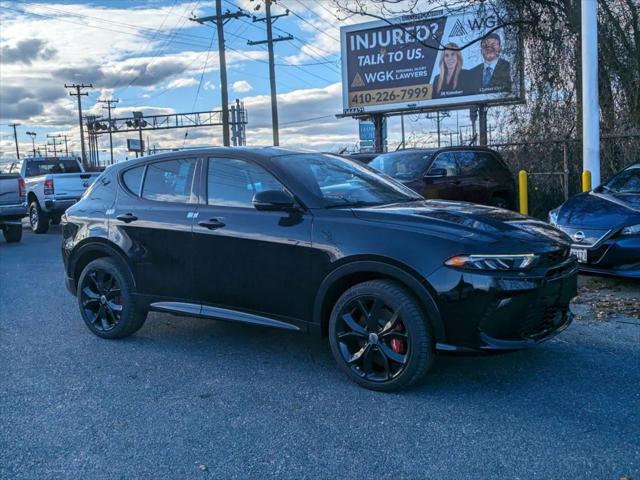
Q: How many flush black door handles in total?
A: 2